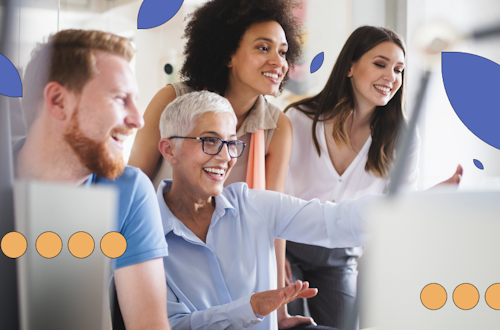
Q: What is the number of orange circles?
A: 7